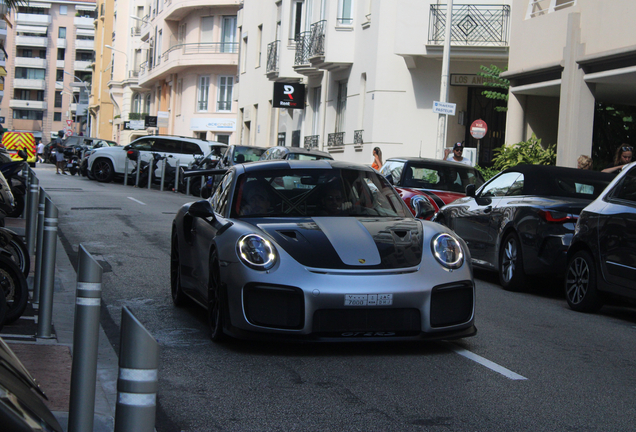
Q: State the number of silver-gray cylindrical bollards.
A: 14